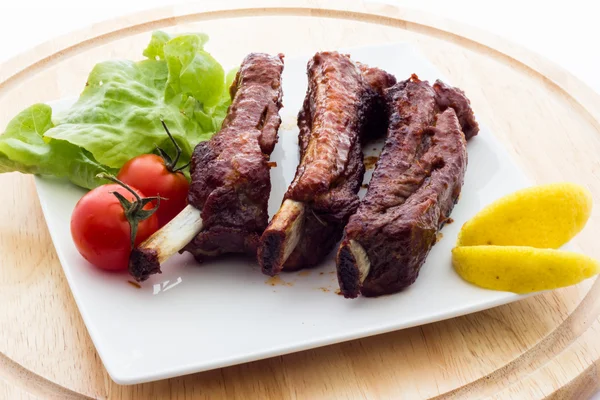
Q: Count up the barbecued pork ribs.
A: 3